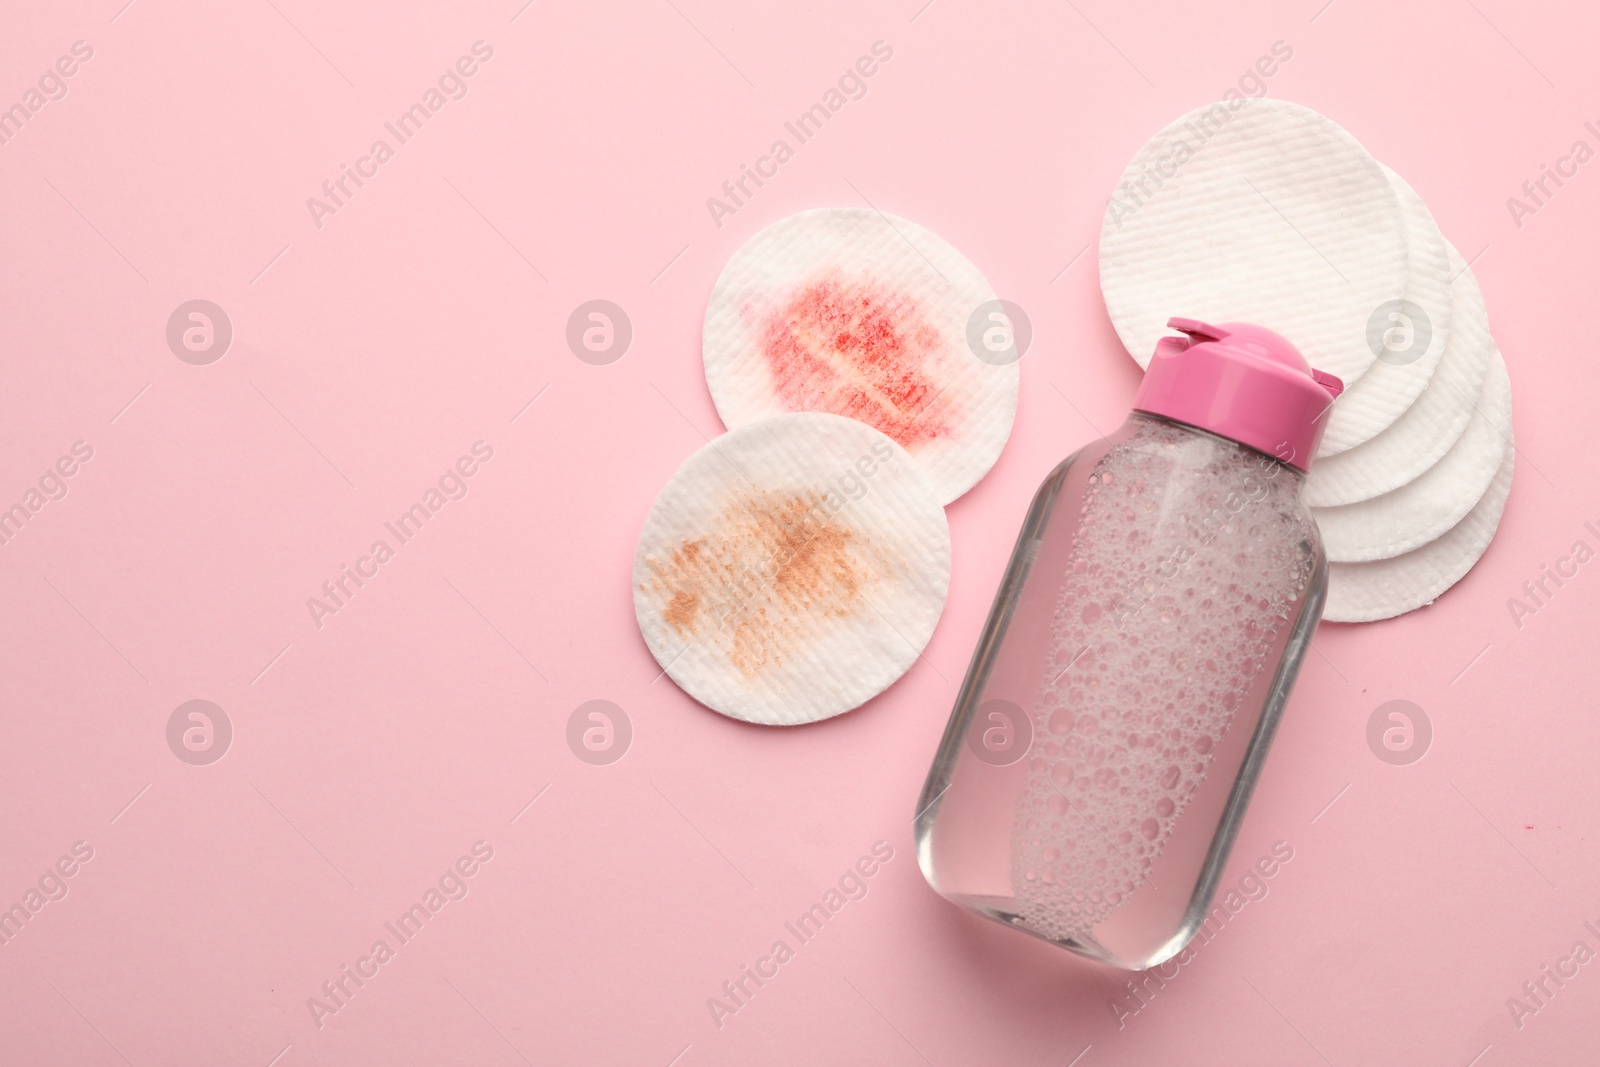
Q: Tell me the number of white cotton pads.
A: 7